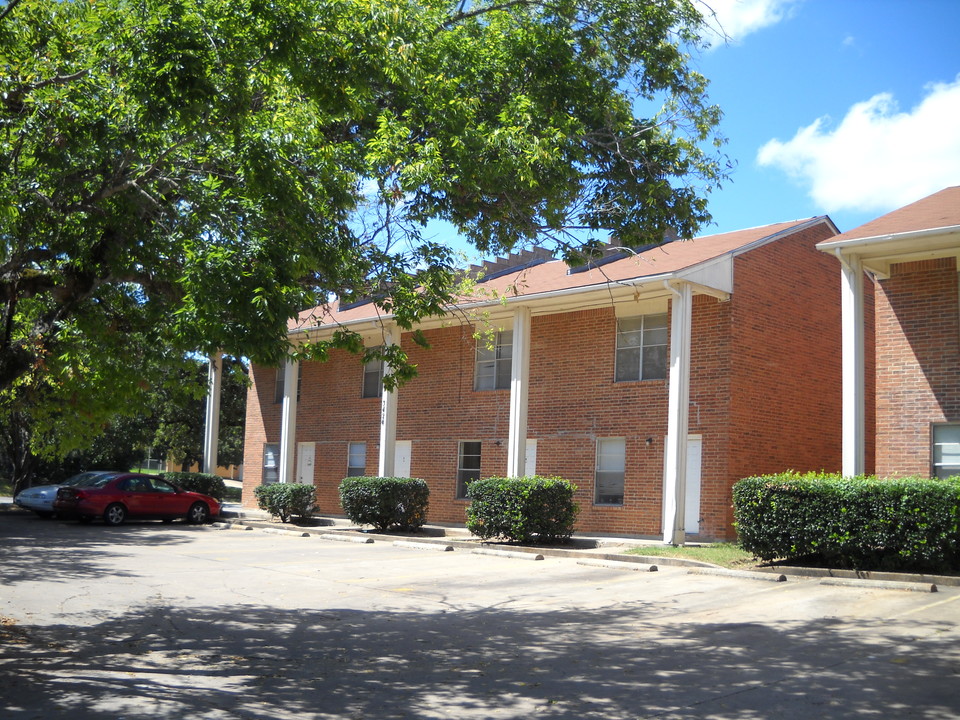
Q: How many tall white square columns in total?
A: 6